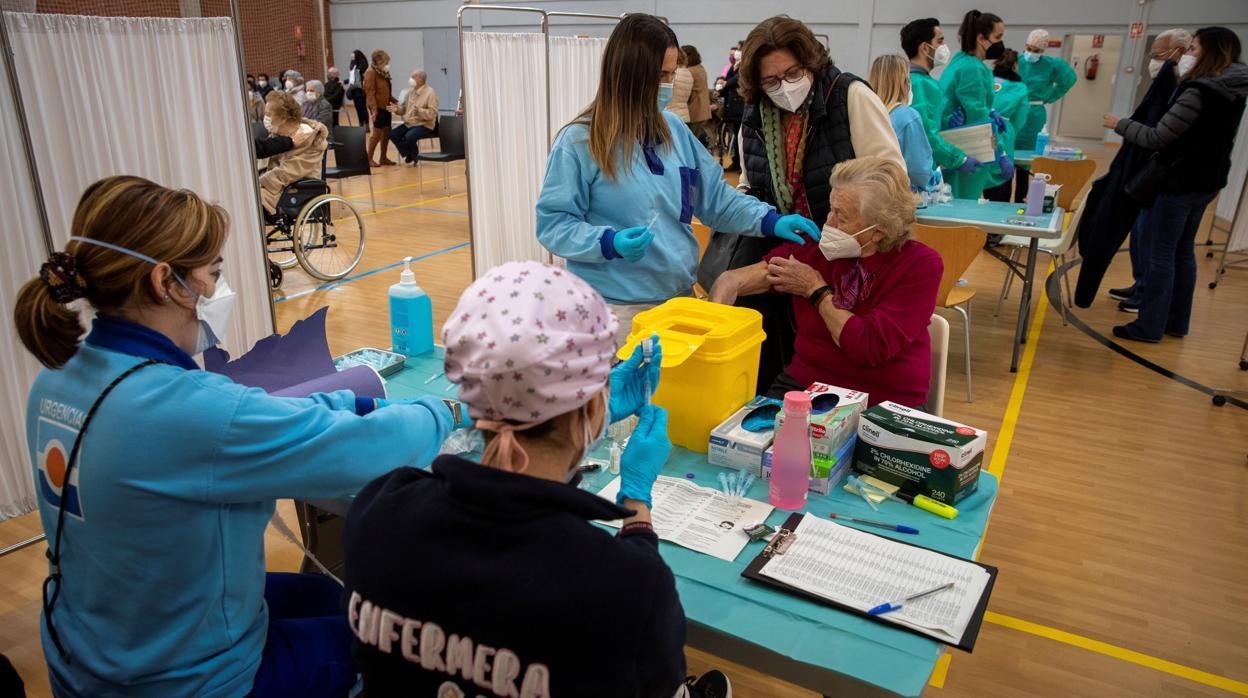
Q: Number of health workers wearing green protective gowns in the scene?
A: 4